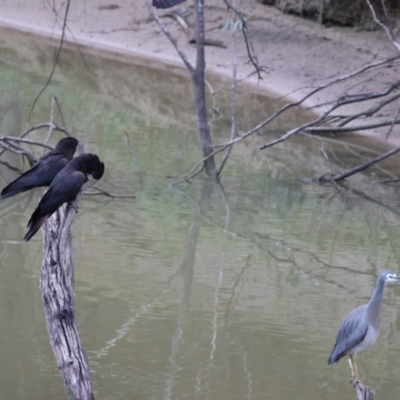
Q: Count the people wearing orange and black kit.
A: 0